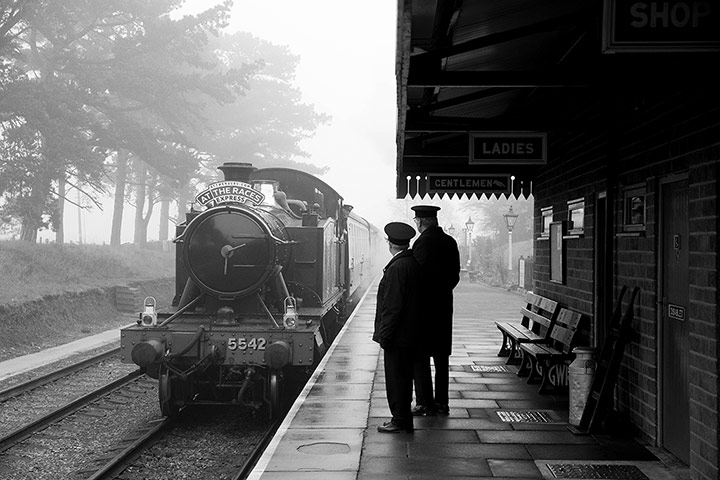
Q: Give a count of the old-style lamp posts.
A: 3